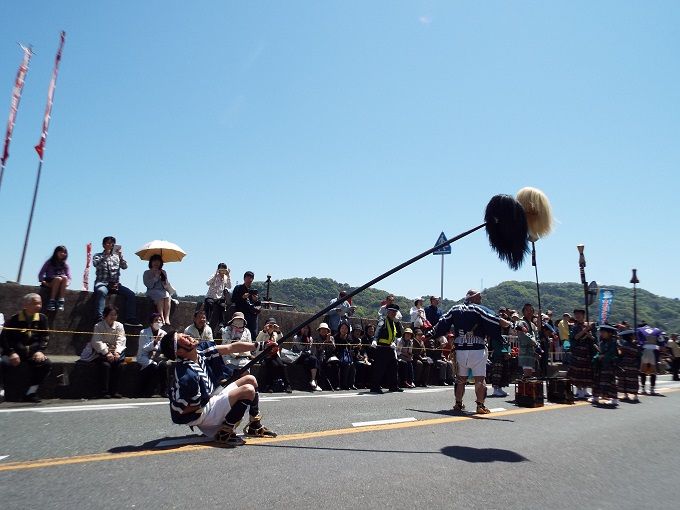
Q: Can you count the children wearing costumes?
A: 2